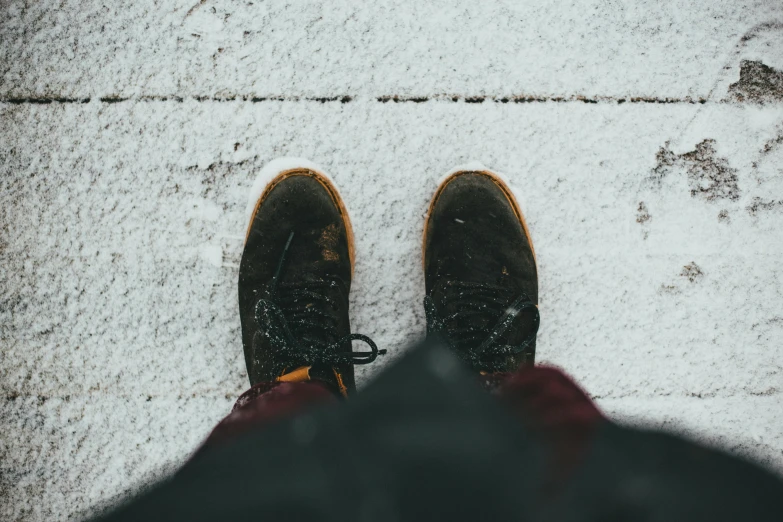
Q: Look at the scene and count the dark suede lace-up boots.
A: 2